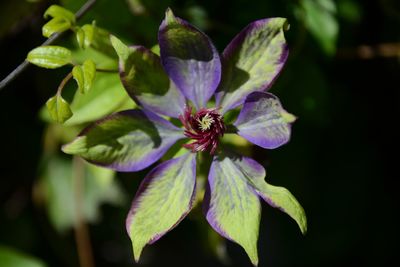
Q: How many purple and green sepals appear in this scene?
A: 8